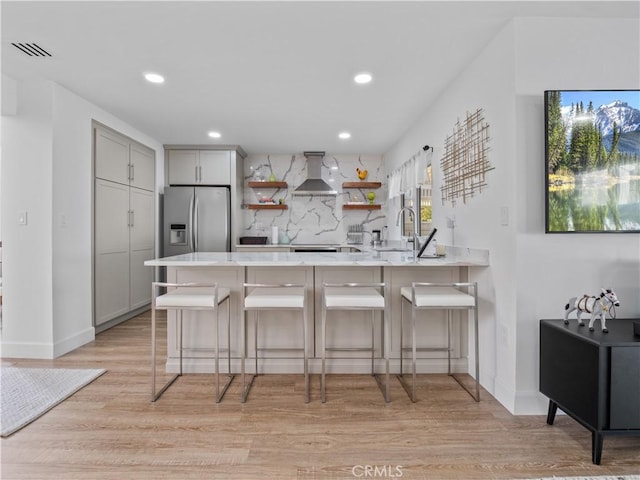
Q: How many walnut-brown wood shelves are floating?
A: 4